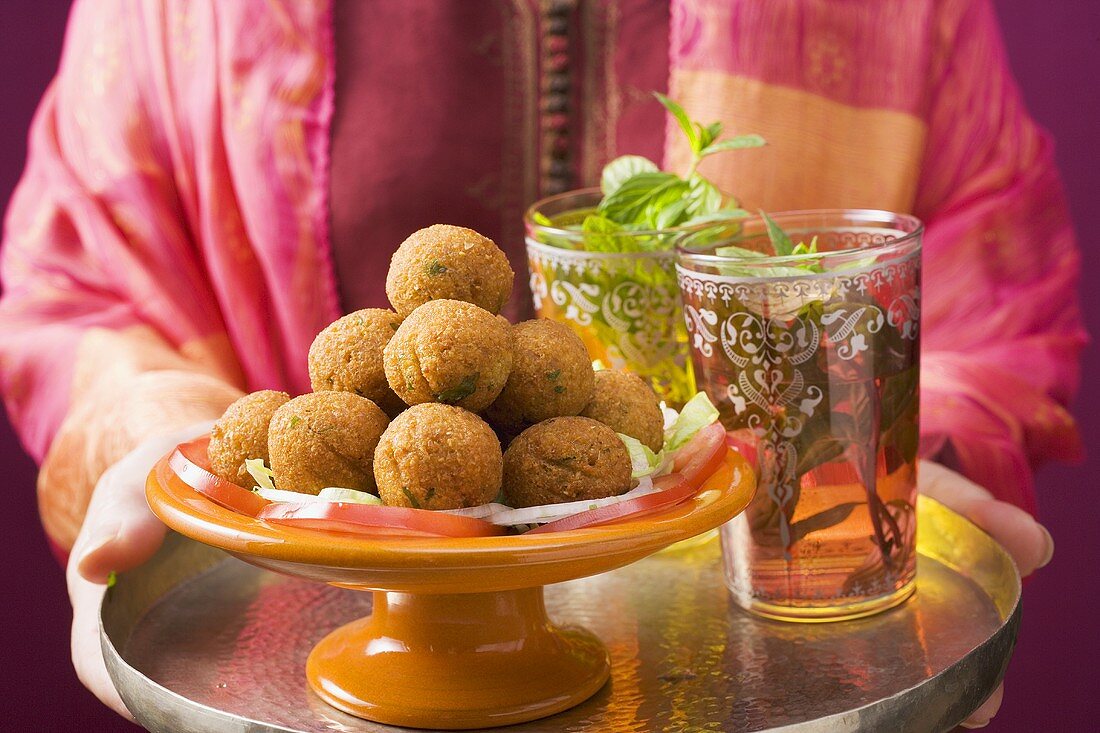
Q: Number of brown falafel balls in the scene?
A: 9